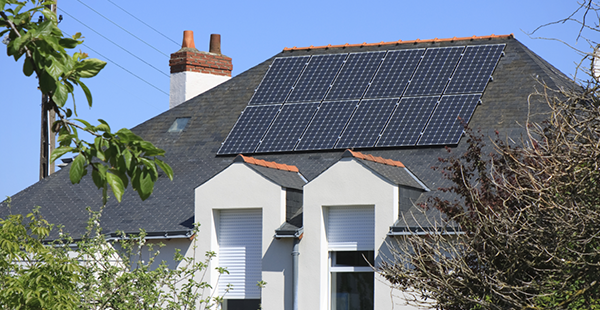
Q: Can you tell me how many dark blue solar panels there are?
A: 12